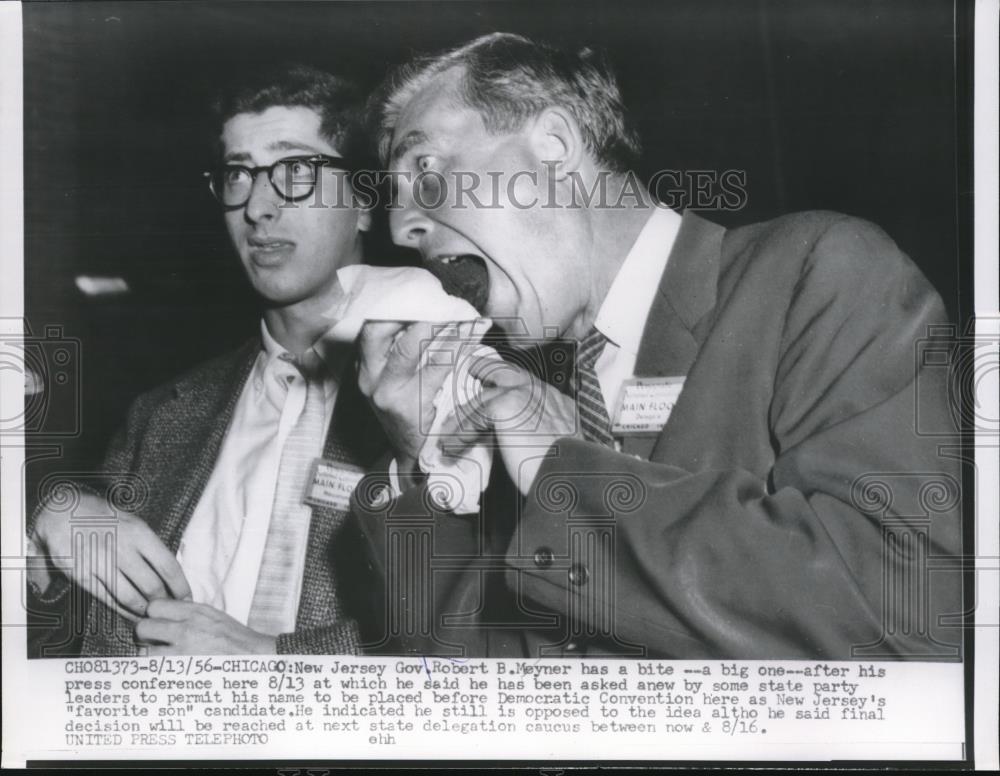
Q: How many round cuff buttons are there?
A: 2